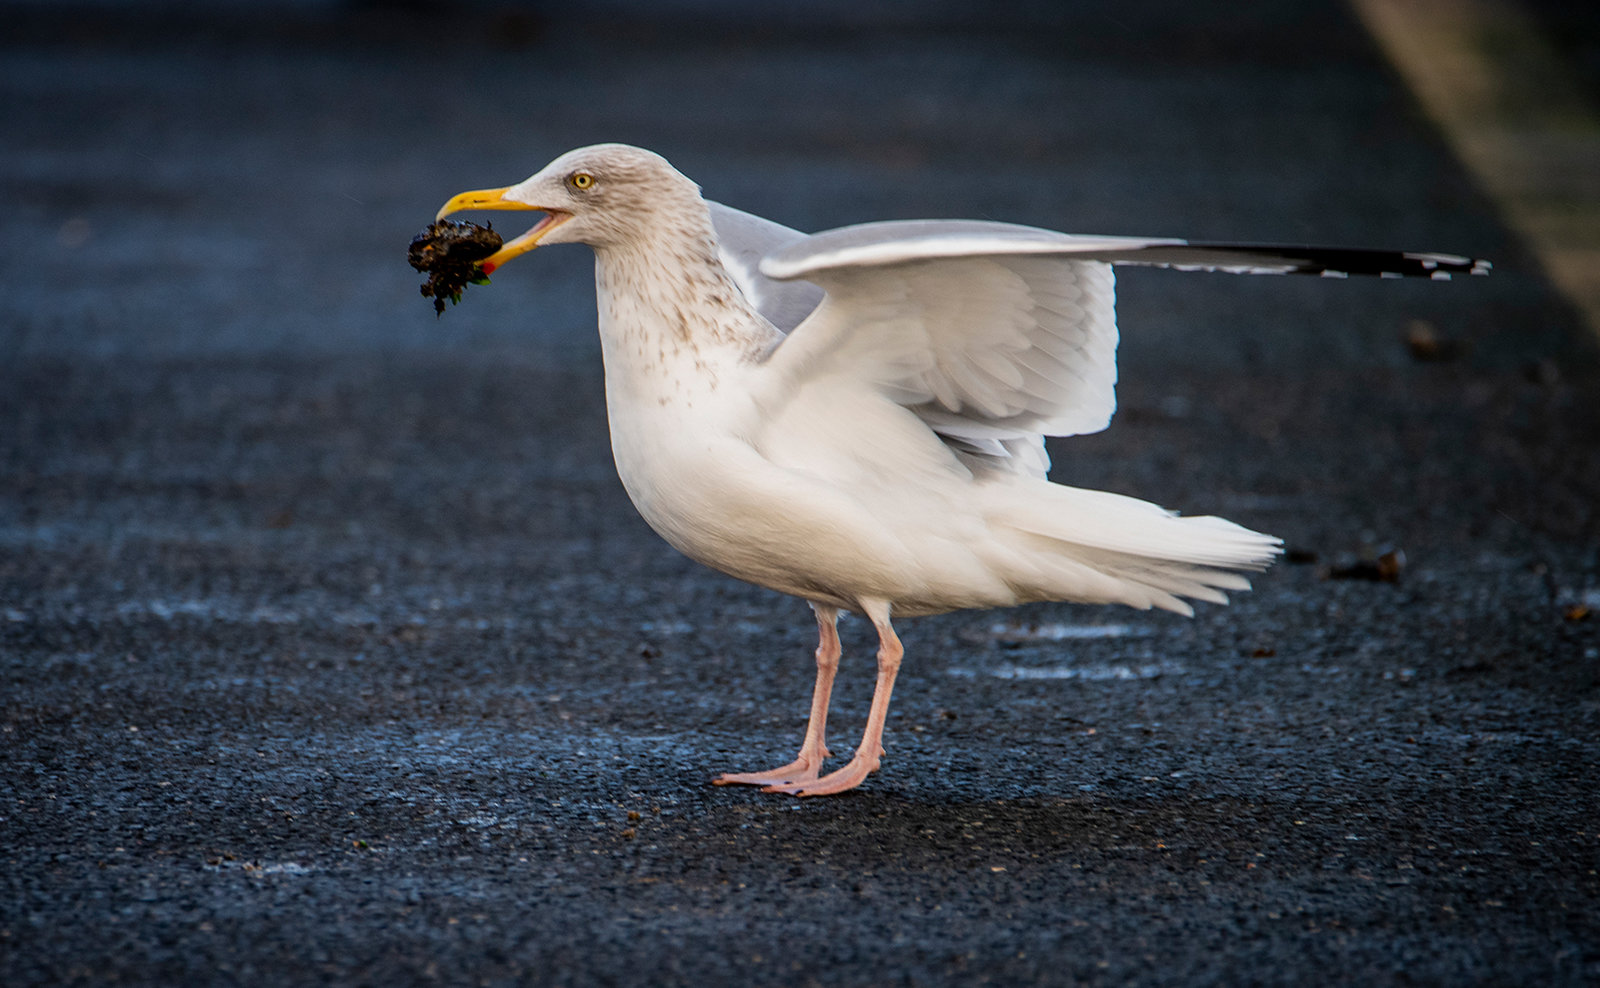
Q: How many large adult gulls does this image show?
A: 1